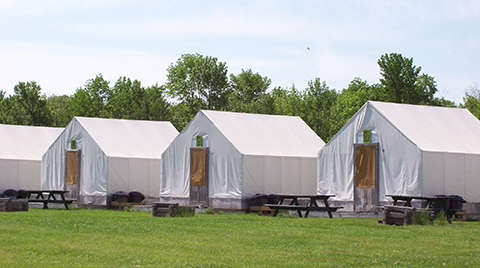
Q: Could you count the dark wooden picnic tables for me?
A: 3